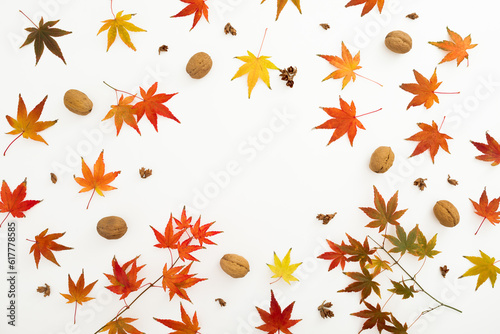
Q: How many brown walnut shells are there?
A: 7